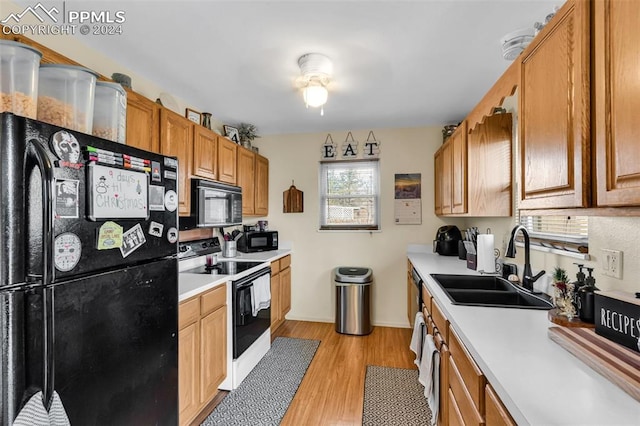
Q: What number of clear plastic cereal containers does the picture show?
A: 3